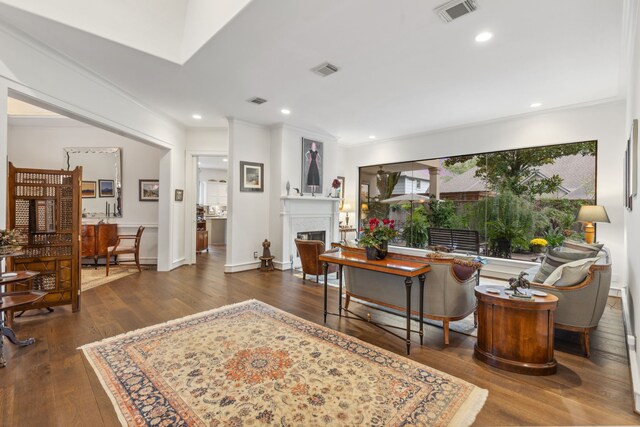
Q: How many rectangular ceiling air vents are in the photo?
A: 3